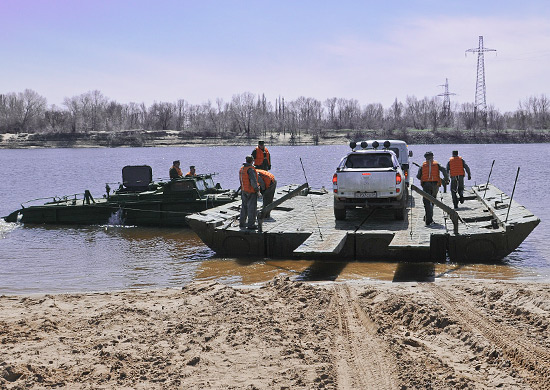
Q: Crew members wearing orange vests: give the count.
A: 7